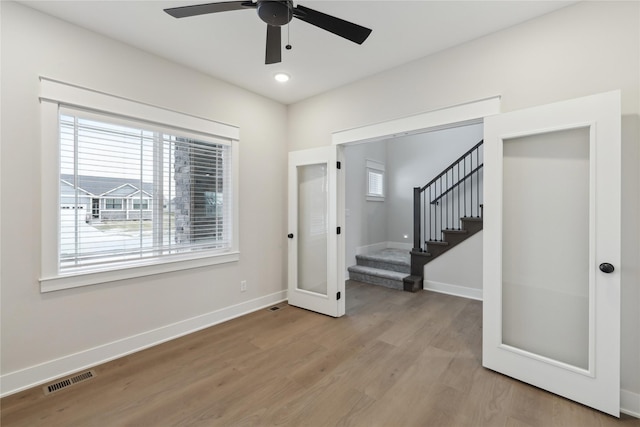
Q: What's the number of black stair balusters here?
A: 10